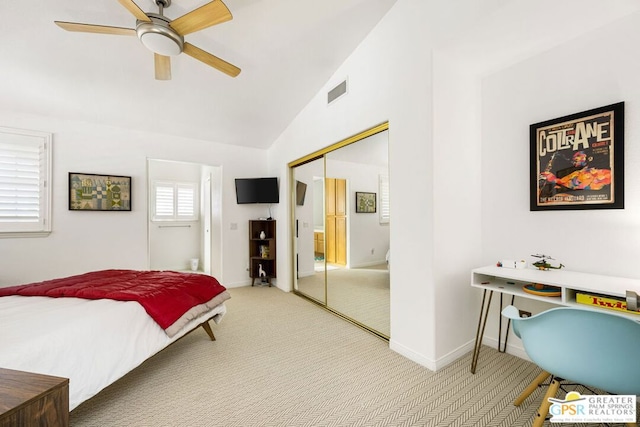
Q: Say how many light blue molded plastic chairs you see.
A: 1